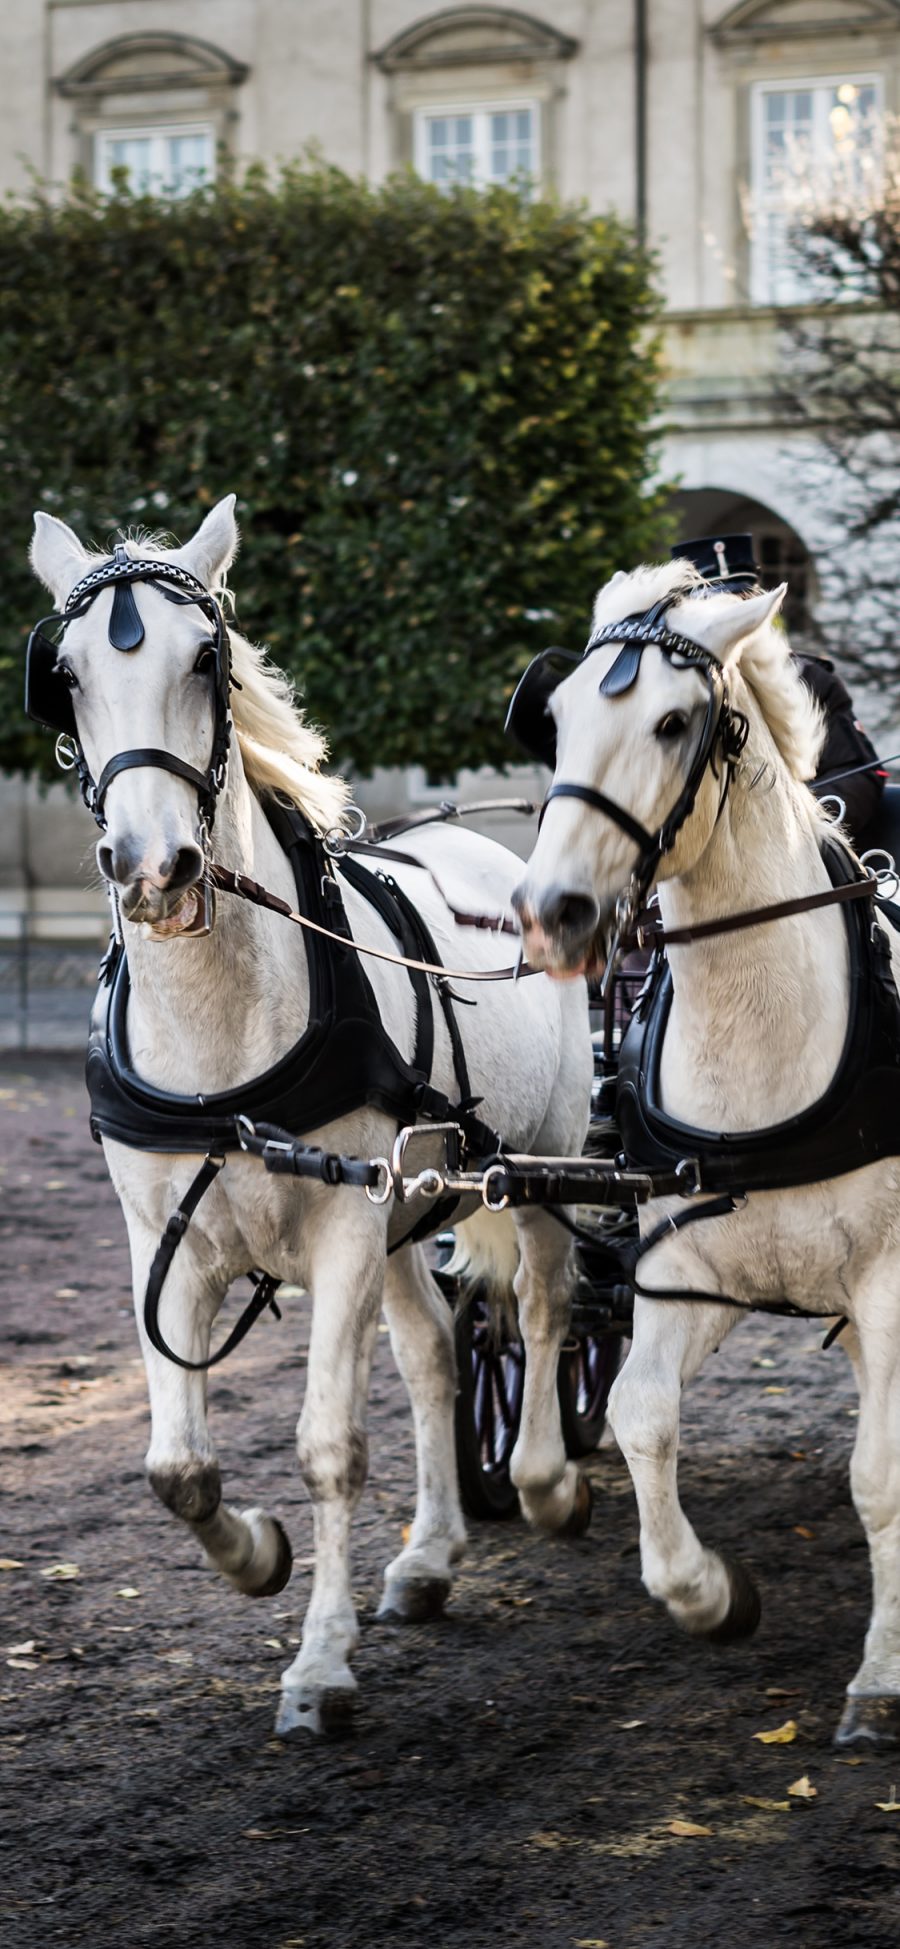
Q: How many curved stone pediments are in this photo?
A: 3